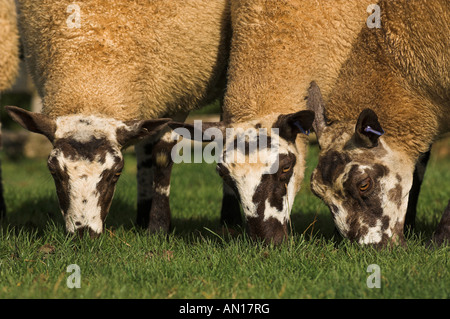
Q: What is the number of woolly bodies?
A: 4